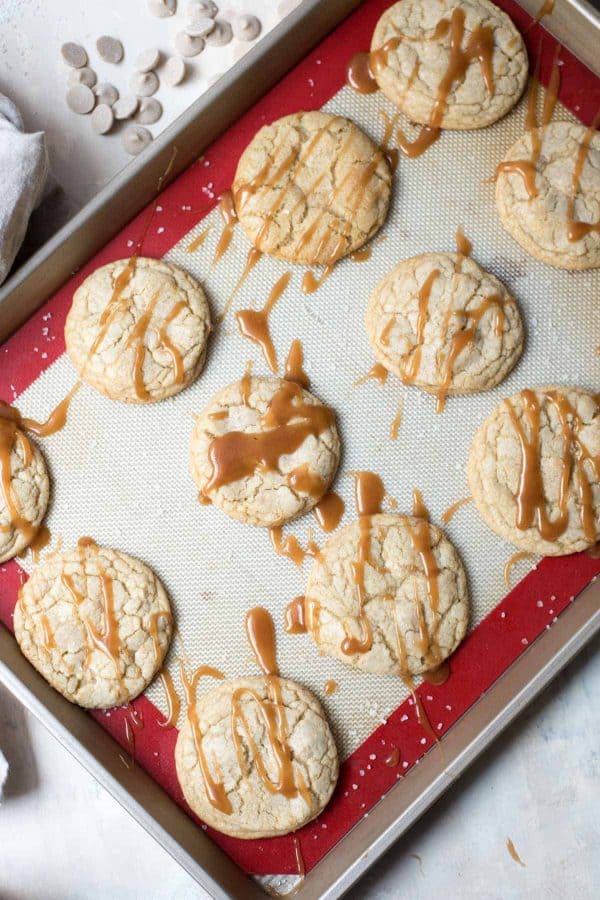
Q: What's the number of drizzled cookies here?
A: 11